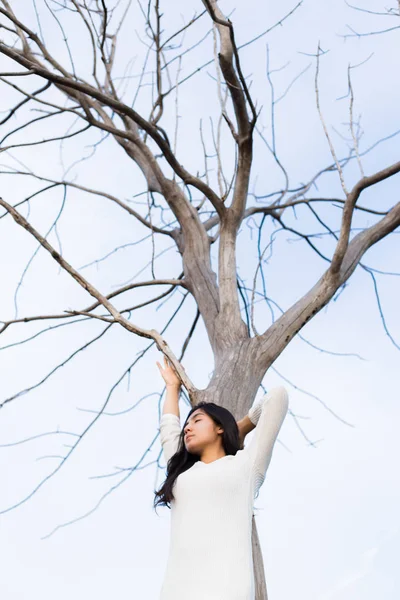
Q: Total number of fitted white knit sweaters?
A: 1